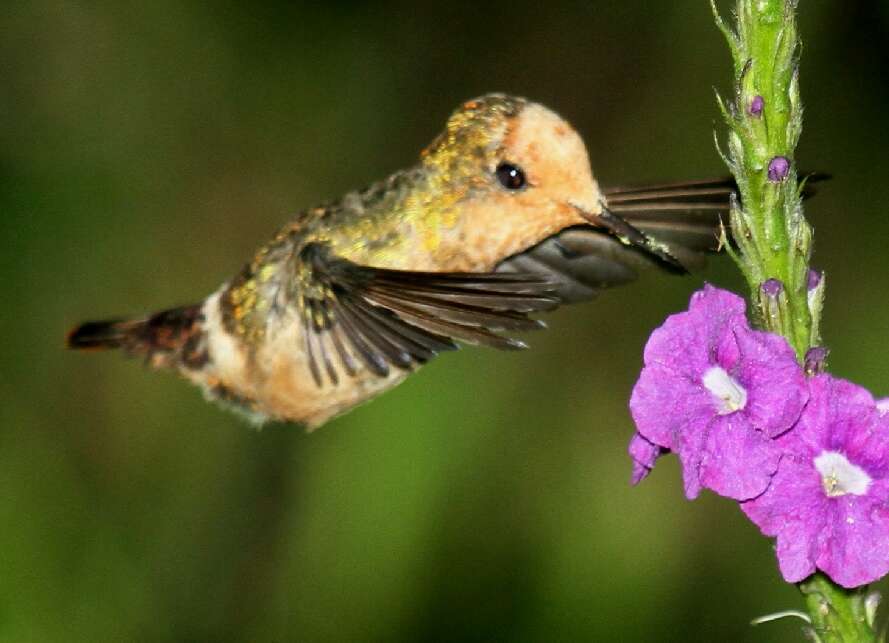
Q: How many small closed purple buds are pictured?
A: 5